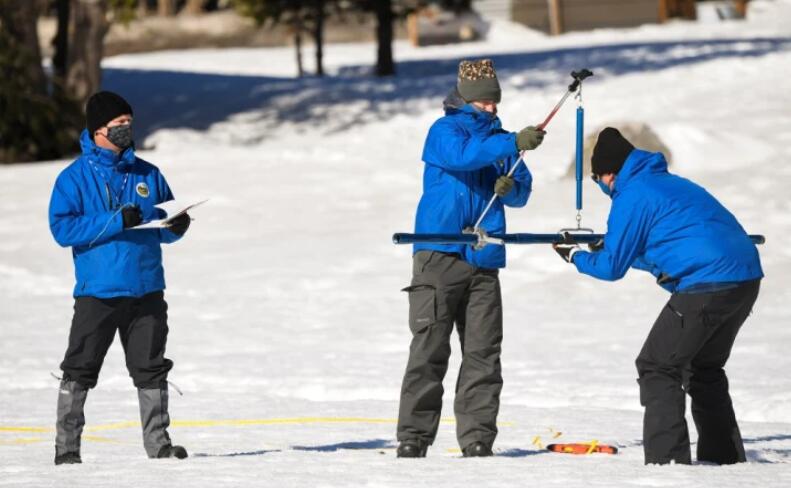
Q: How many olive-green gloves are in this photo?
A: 2